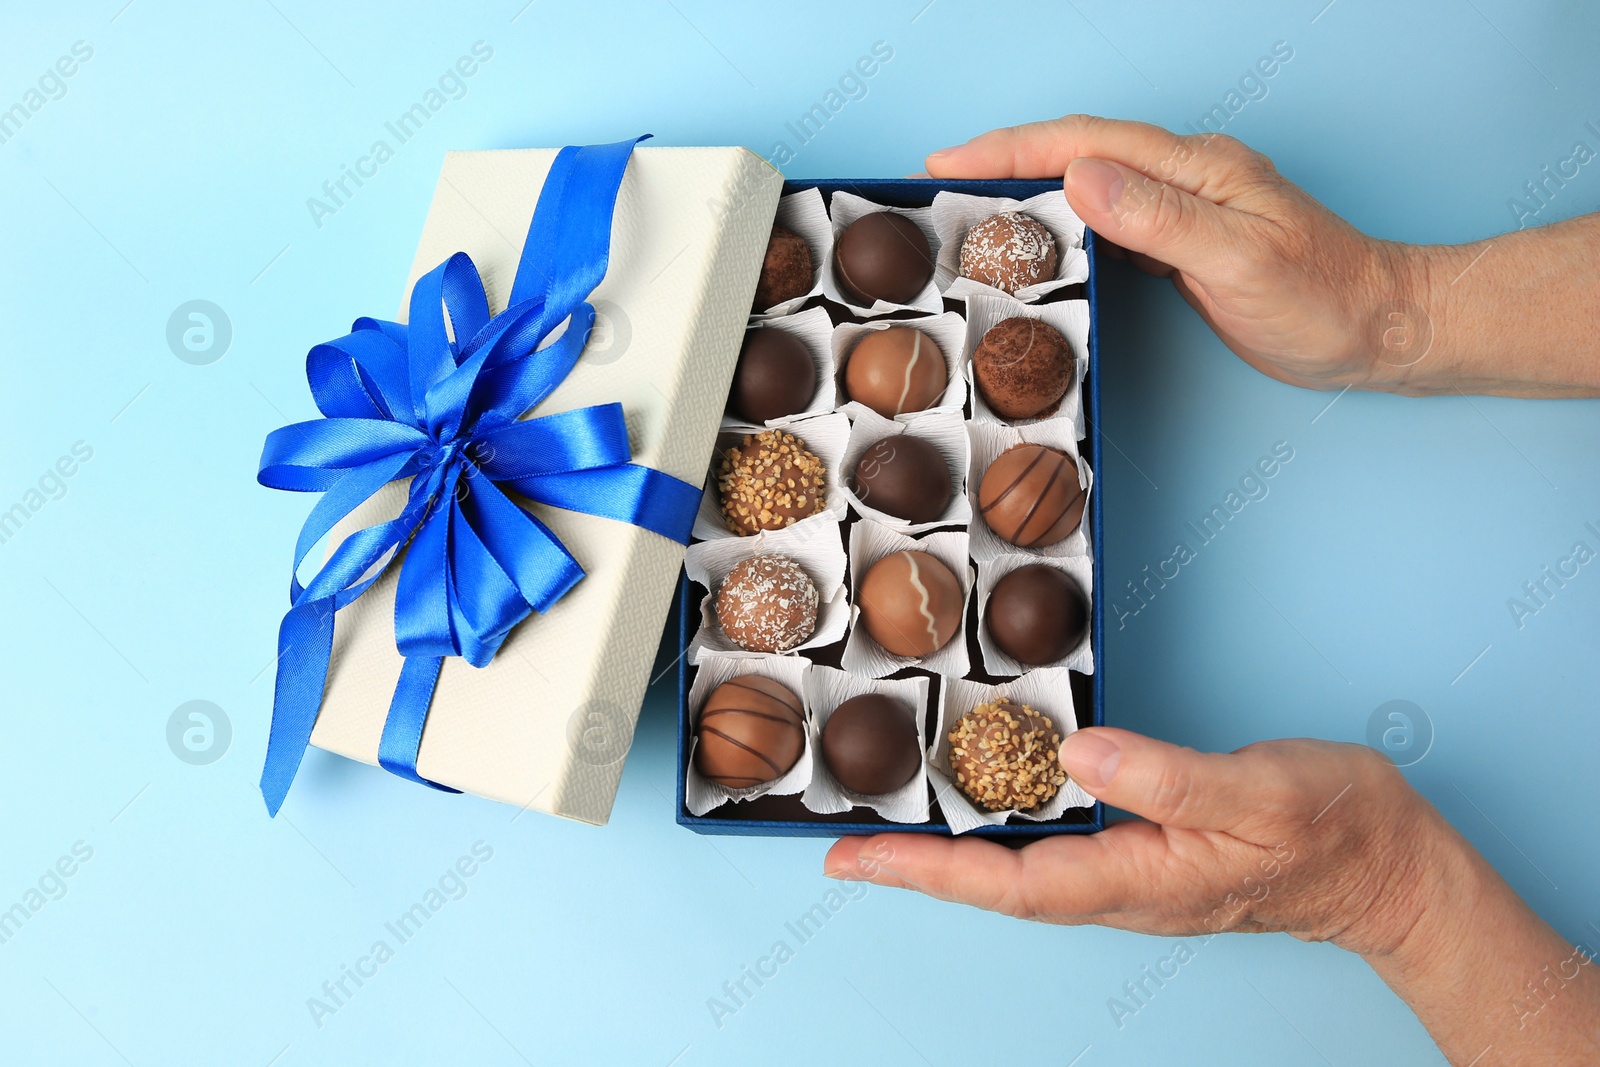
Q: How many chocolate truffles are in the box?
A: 15